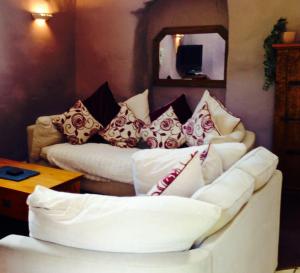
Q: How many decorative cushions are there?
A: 10